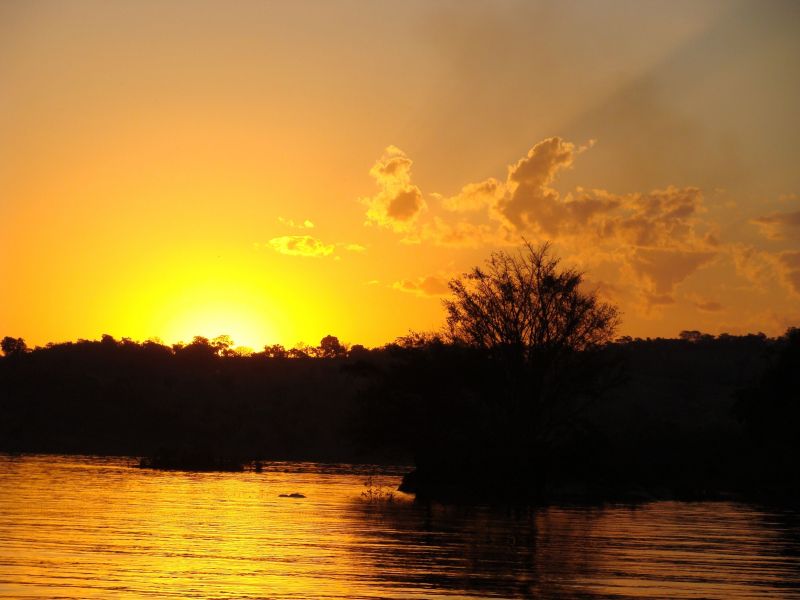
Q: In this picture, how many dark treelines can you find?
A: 1